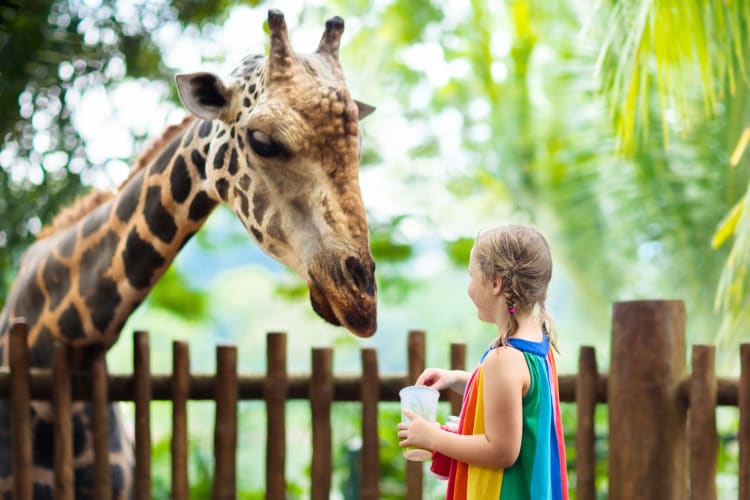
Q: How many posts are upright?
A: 15